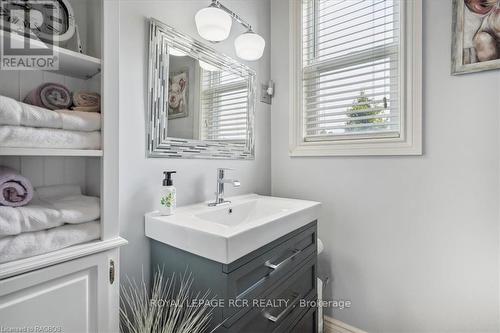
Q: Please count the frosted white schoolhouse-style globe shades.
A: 2